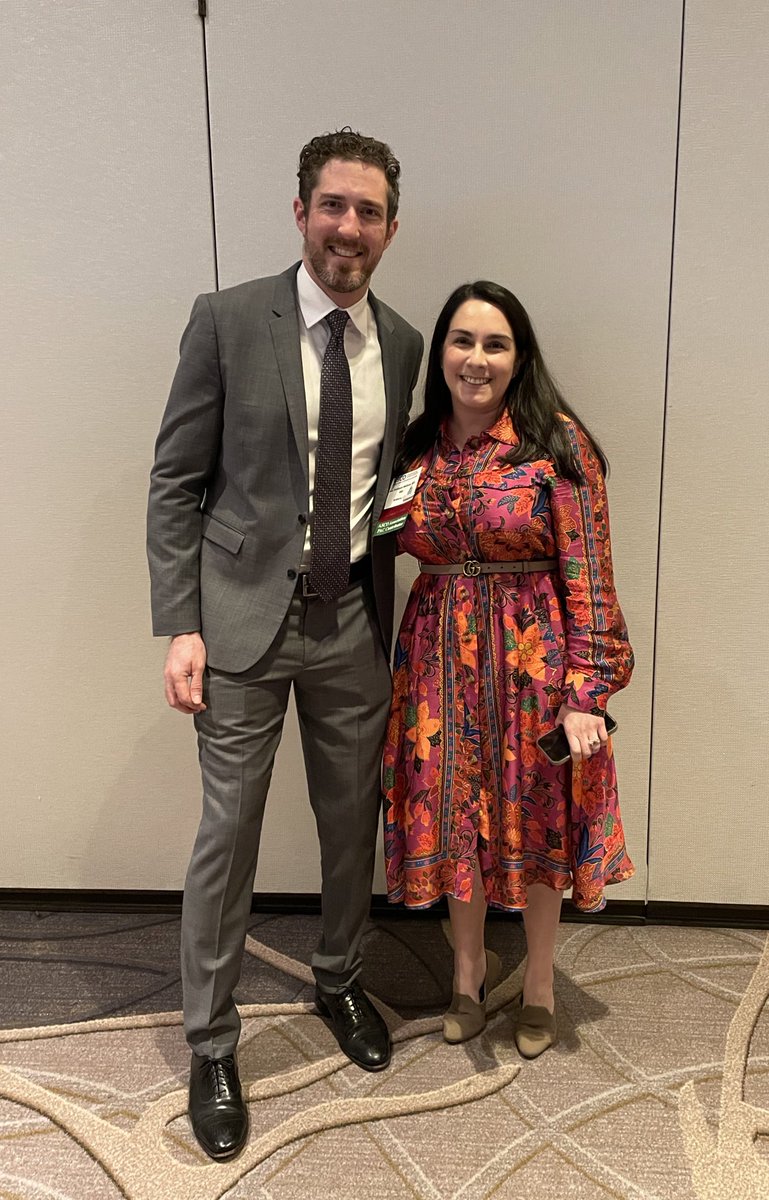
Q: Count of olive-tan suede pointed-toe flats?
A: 2